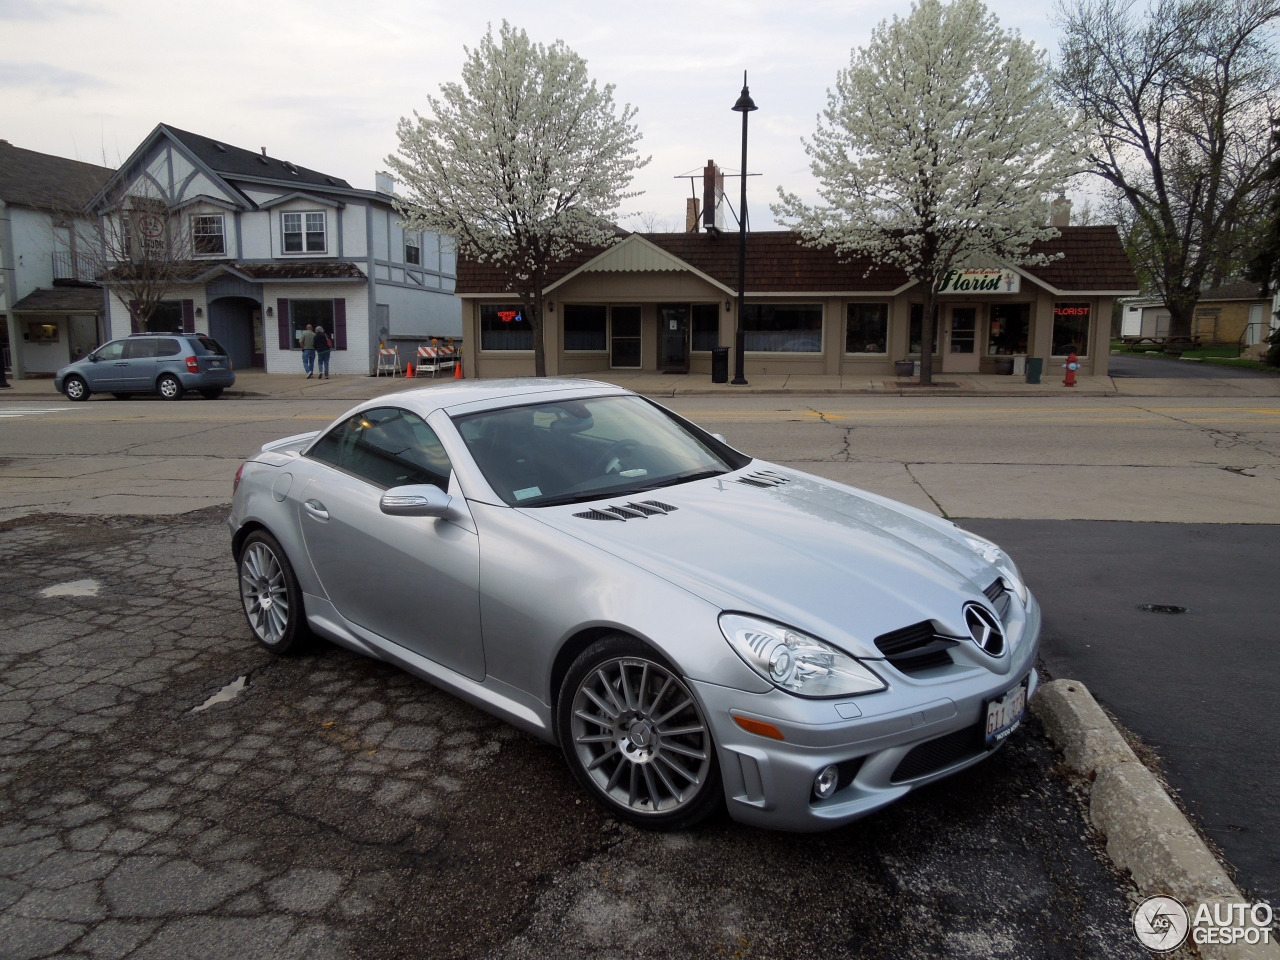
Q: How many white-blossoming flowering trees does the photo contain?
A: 2